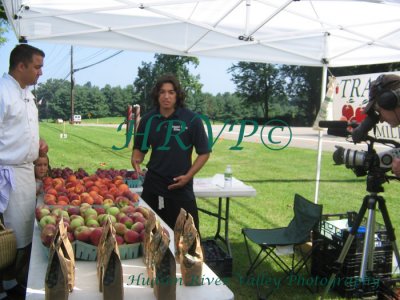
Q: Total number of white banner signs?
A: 1